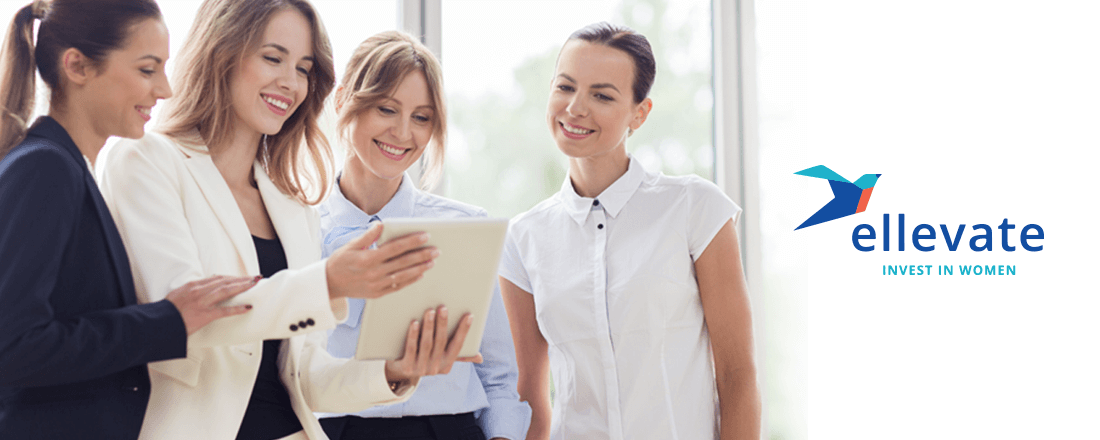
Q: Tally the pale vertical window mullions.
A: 2